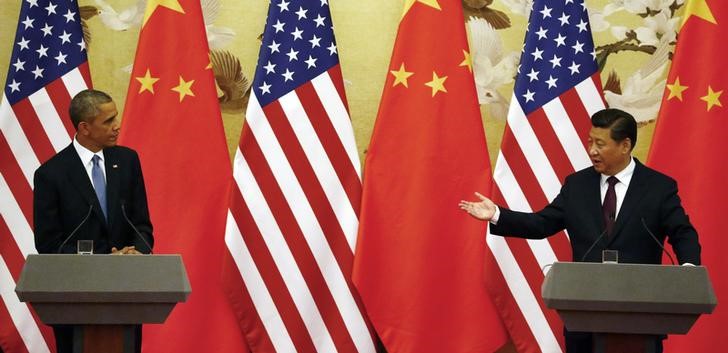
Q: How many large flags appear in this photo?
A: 6